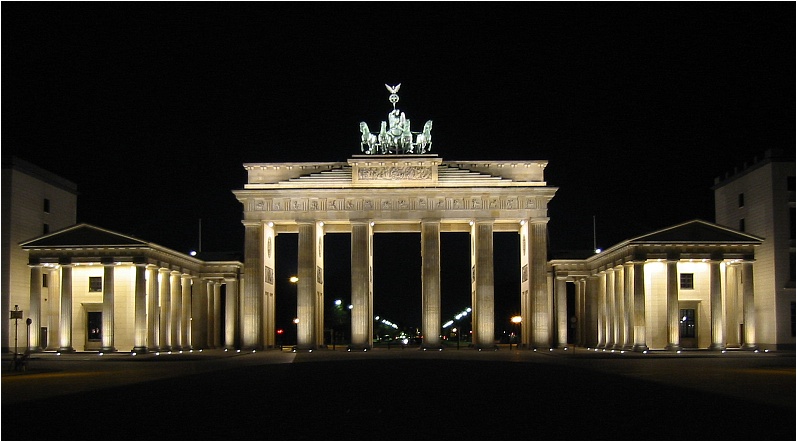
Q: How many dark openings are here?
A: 5